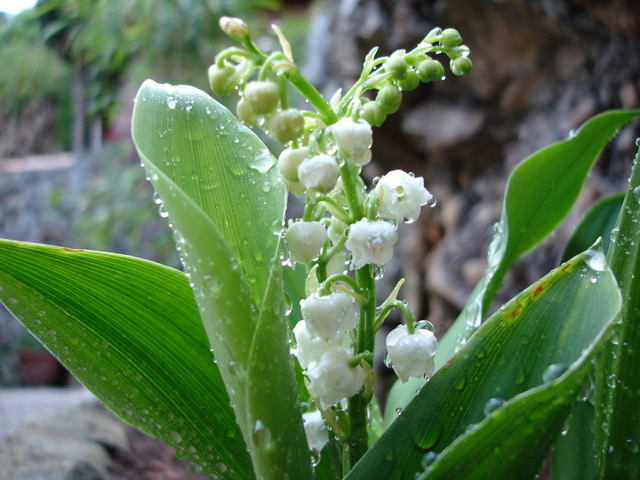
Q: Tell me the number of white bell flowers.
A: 11